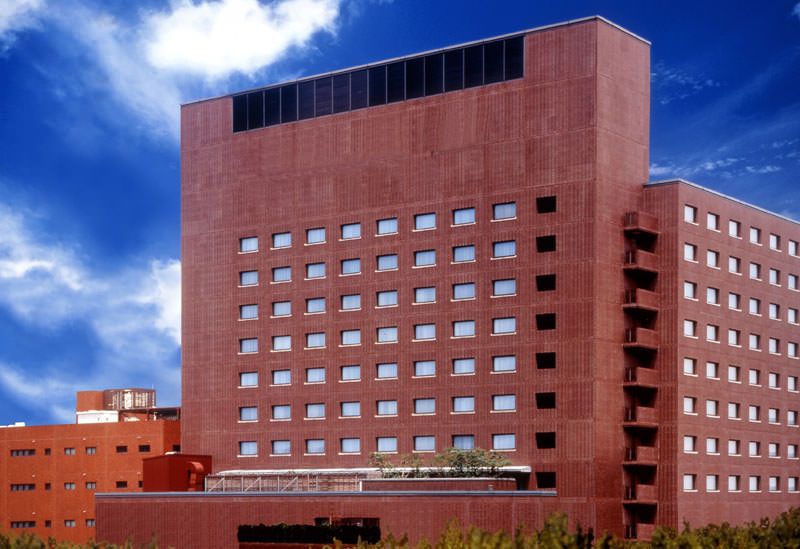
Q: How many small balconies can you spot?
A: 9